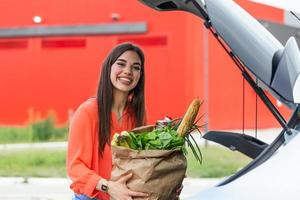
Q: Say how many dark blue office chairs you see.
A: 0